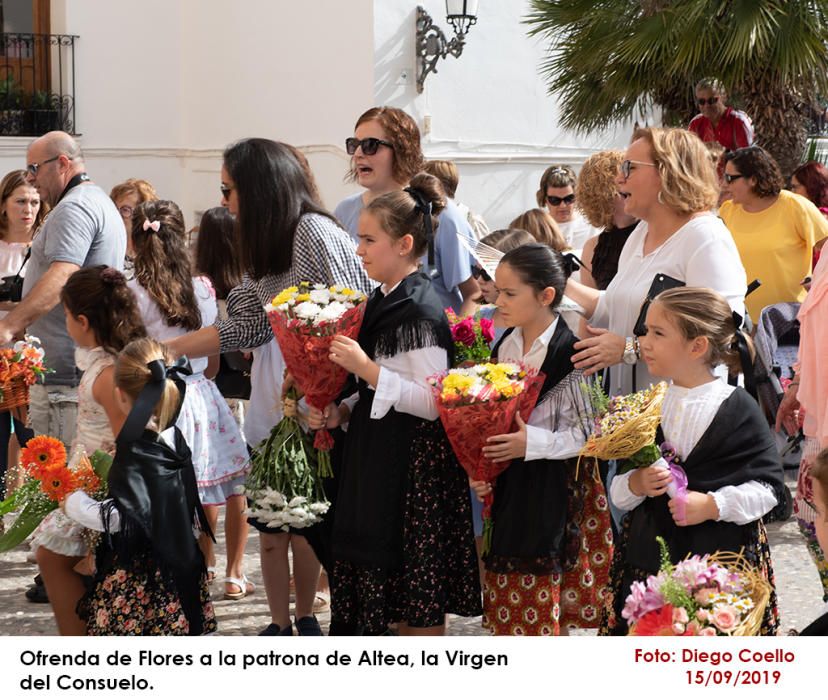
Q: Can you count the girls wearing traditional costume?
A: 4